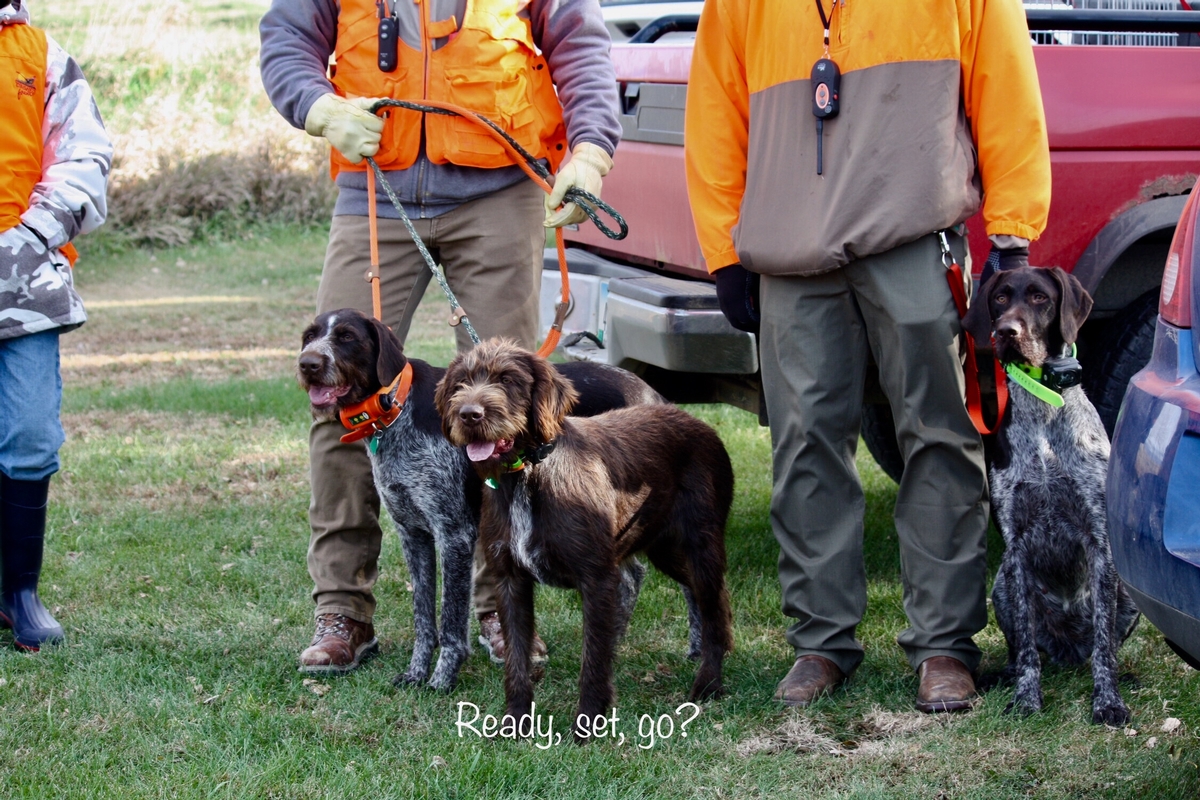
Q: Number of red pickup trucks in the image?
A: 1